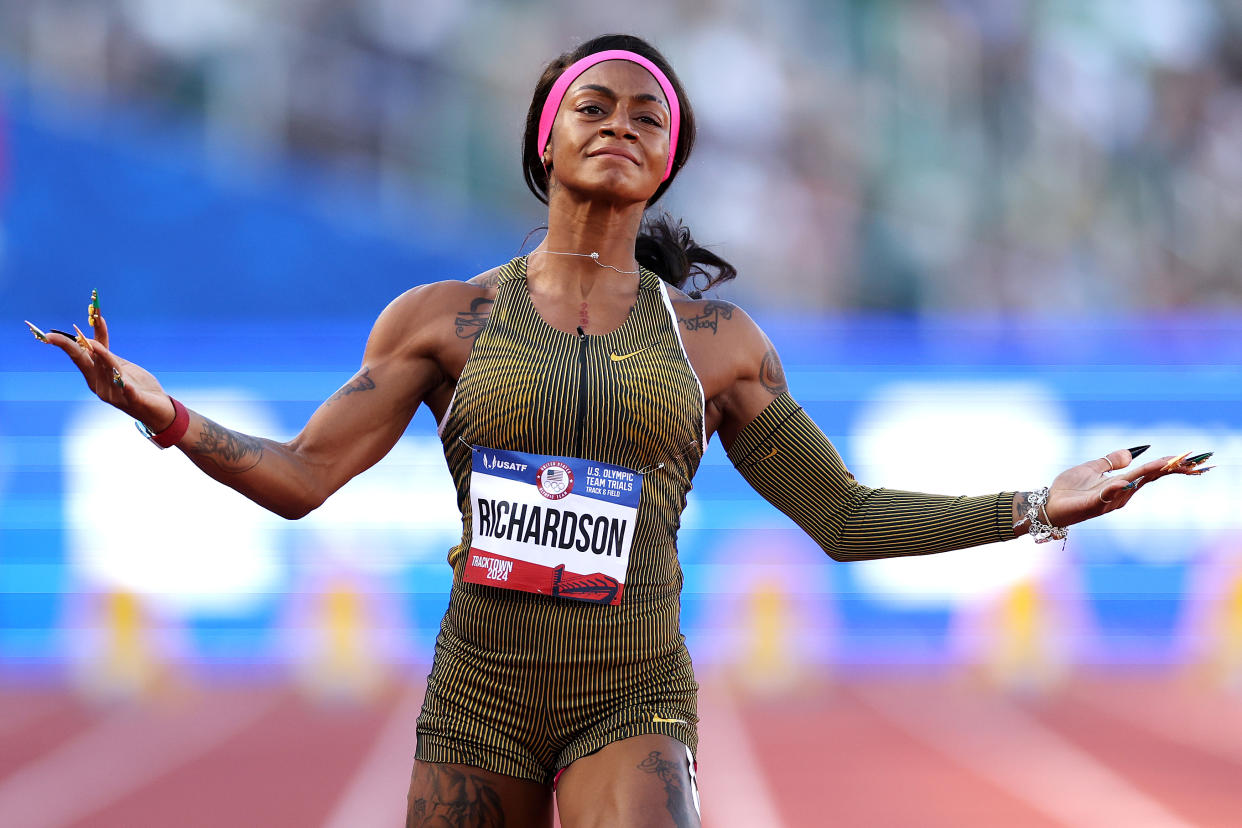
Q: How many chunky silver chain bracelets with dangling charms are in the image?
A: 1